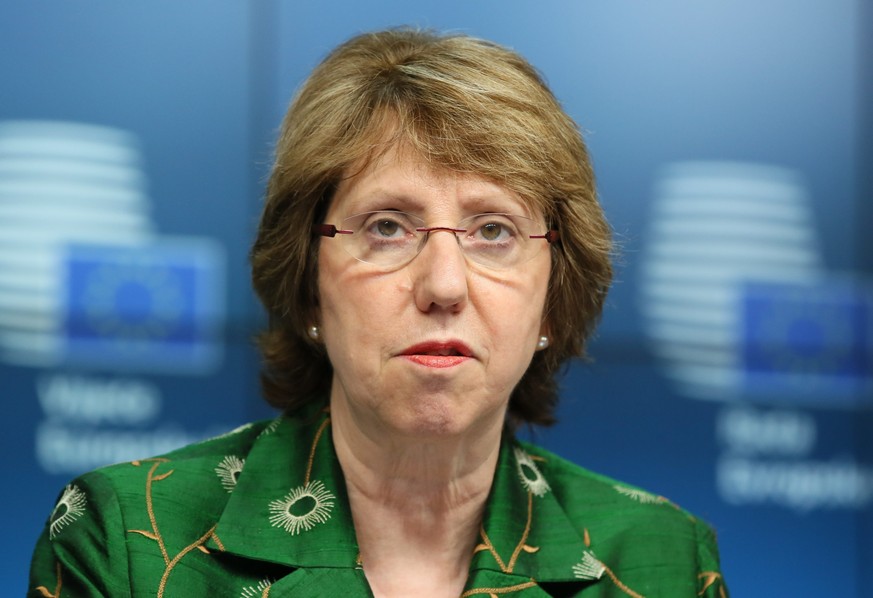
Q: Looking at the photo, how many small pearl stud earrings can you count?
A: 2